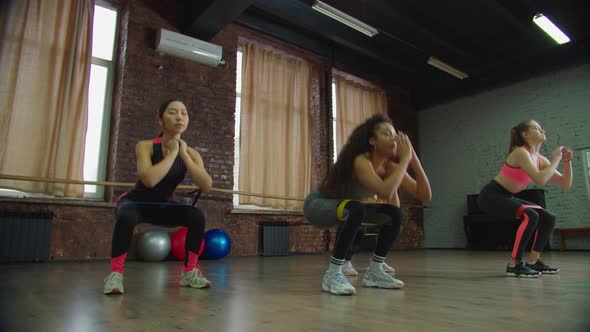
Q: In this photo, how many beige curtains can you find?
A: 3